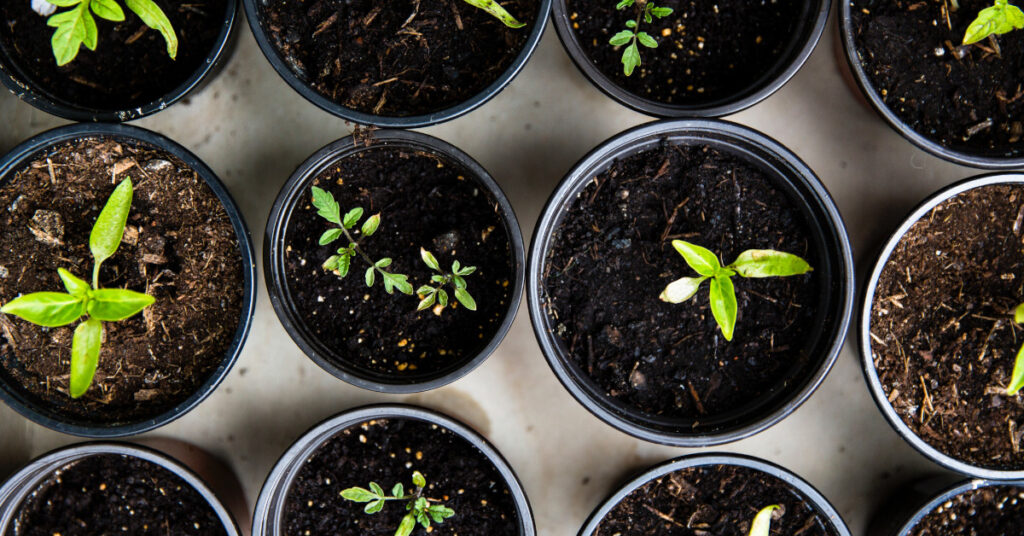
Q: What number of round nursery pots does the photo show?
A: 12